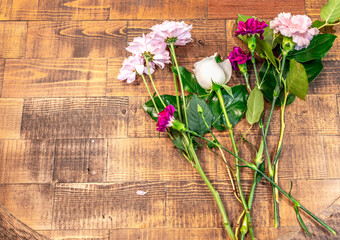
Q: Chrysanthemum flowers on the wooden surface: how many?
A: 3